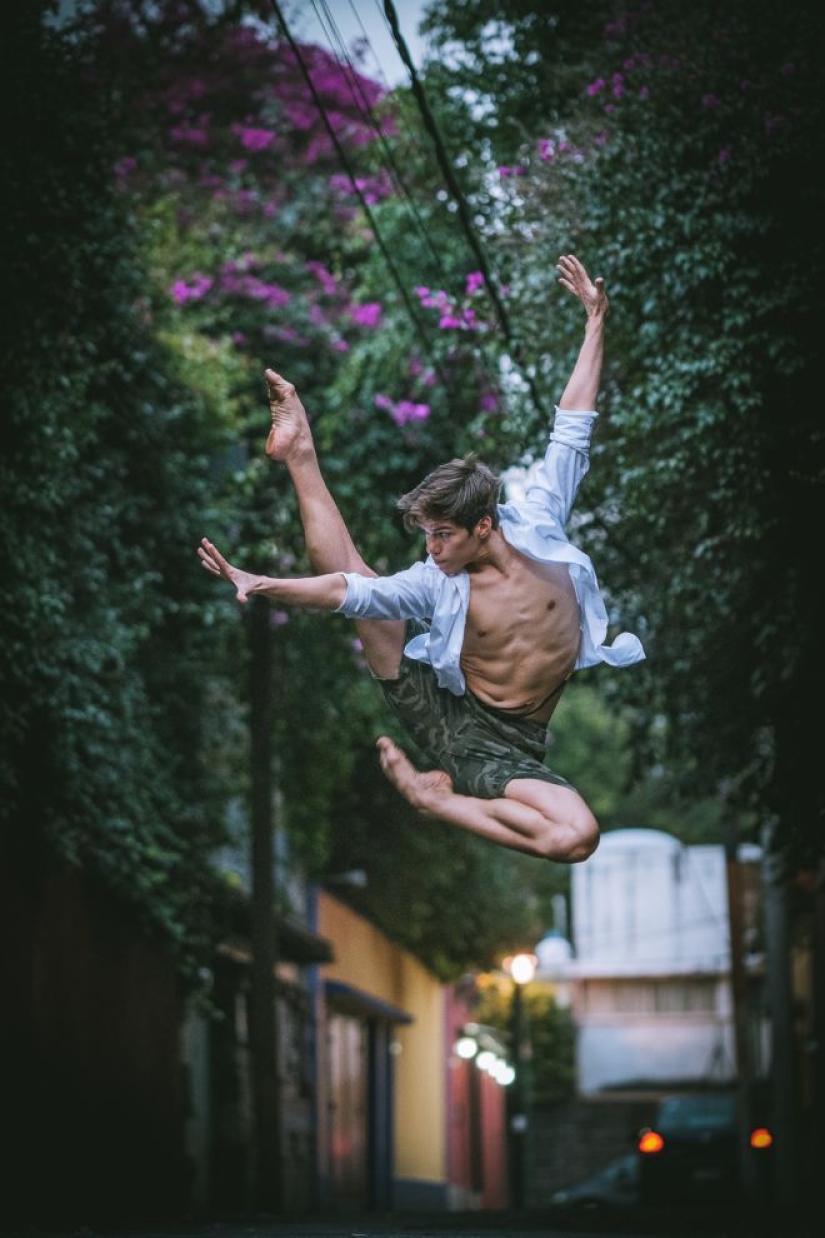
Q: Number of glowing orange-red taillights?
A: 2